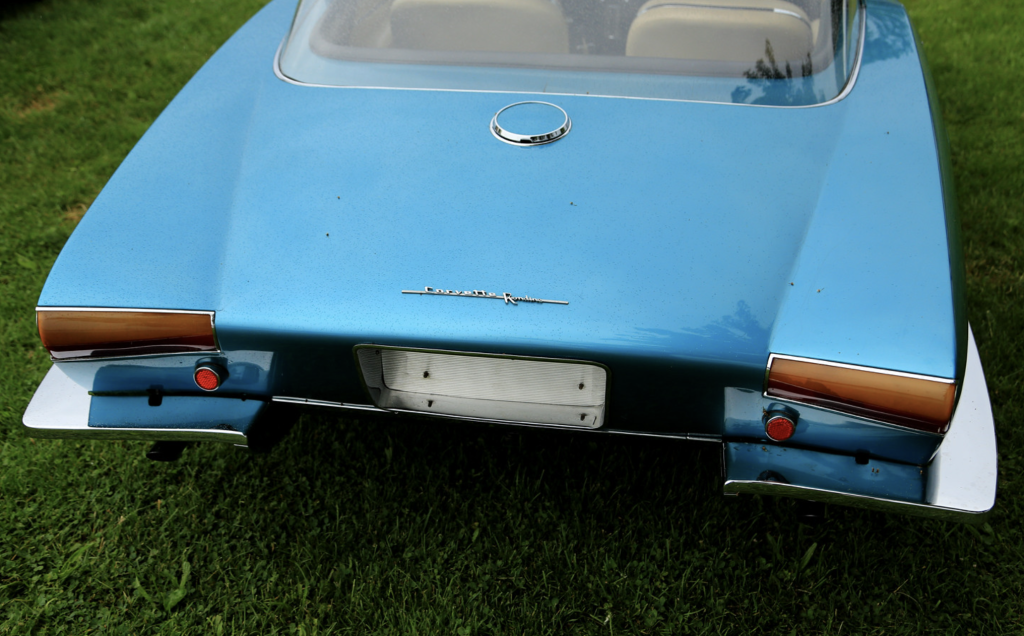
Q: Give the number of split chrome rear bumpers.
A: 2